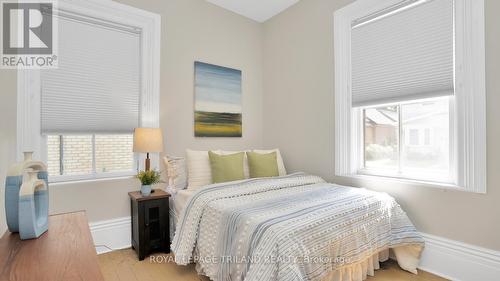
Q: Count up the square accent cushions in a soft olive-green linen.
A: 2